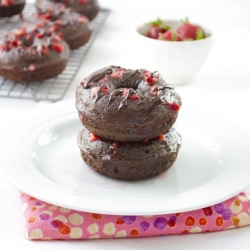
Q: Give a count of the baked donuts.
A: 6